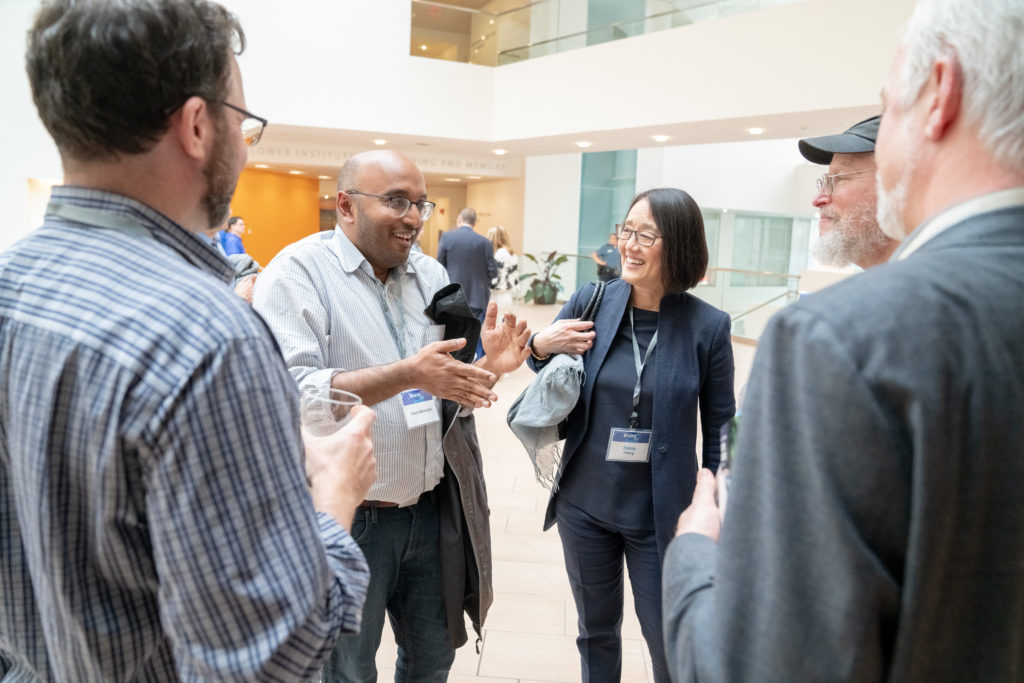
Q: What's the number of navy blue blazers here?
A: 2